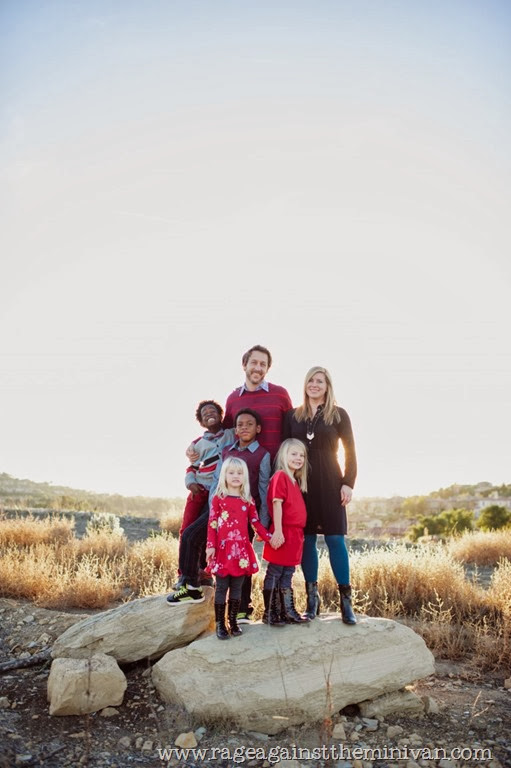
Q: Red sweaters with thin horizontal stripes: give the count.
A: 1